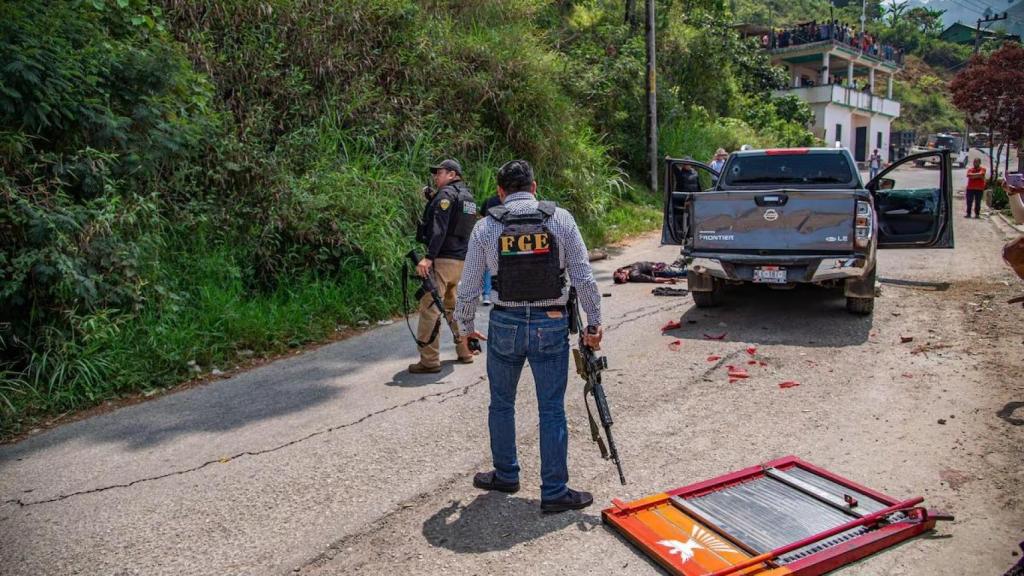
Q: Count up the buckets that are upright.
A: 0